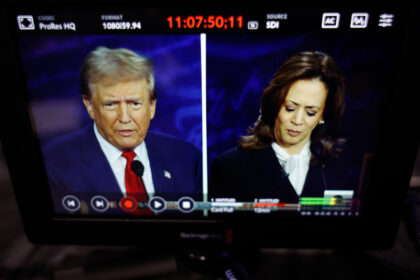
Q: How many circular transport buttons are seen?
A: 5